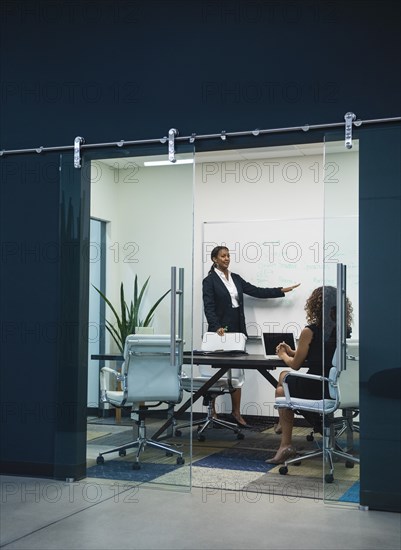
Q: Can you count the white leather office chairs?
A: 4